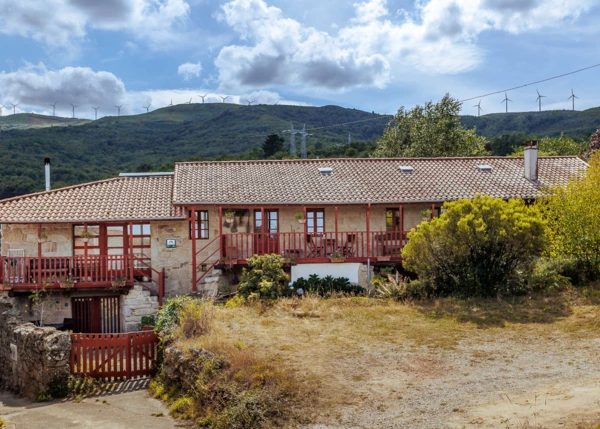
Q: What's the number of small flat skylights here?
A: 3